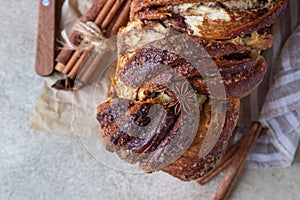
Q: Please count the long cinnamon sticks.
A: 2